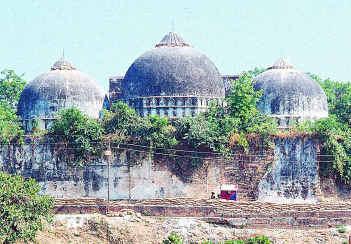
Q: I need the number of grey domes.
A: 3